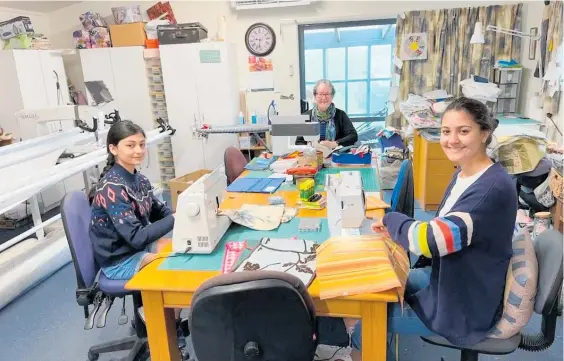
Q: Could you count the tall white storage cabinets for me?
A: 3